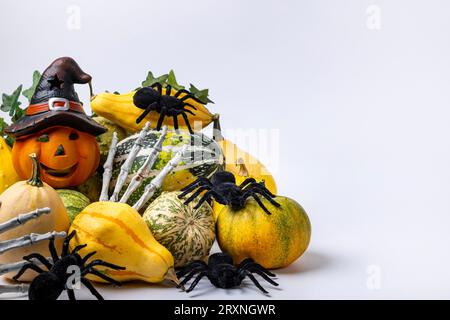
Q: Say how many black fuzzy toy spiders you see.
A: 4